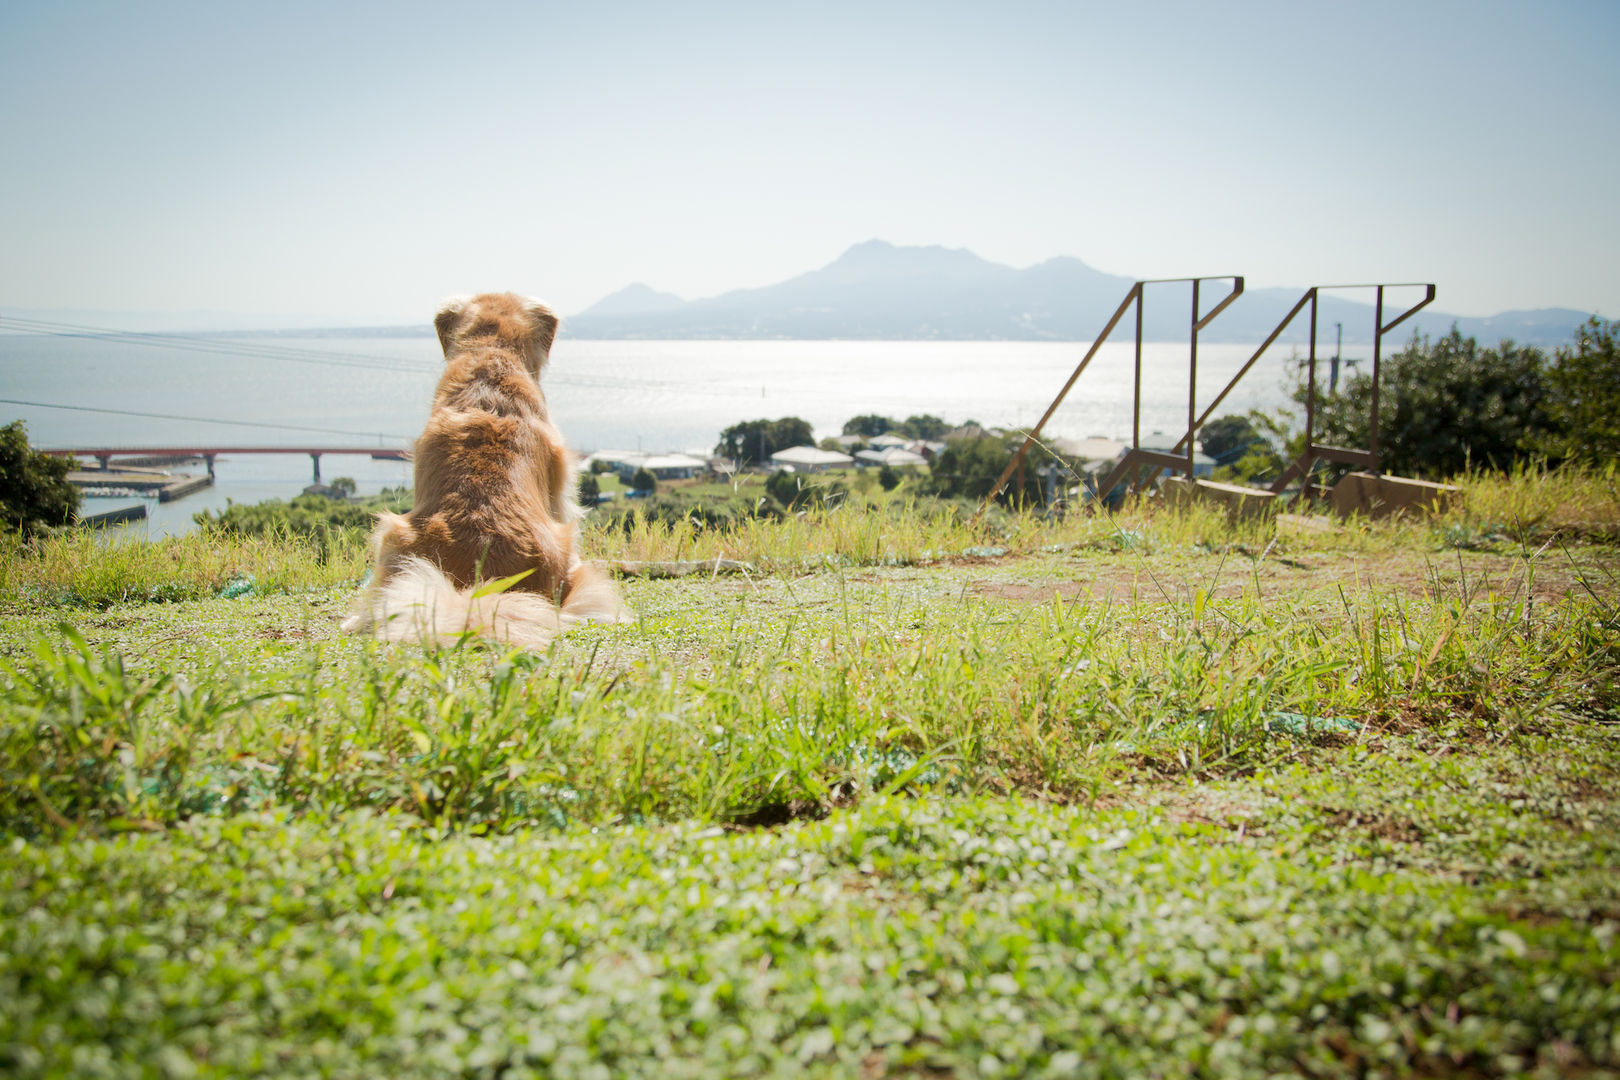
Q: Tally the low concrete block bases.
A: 2